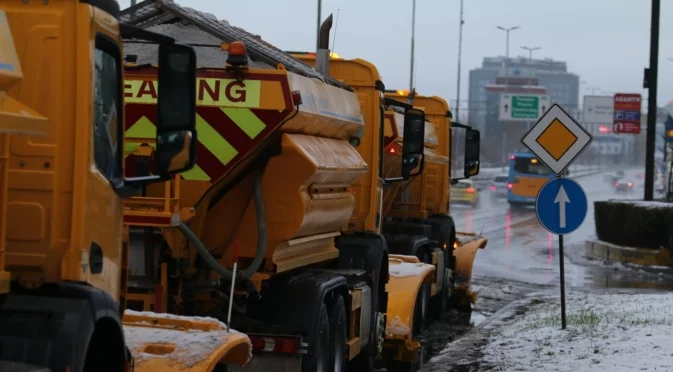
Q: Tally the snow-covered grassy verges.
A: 1